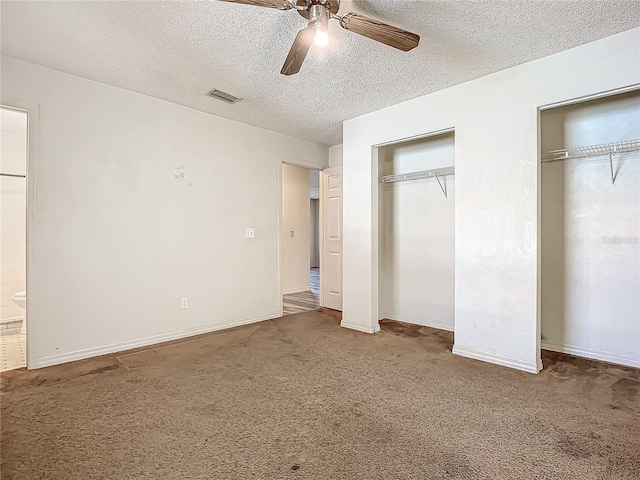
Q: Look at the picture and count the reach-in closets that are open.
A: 2